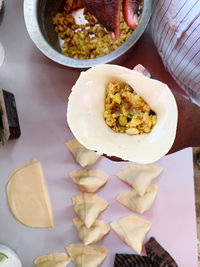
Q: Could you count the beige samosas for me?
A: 9